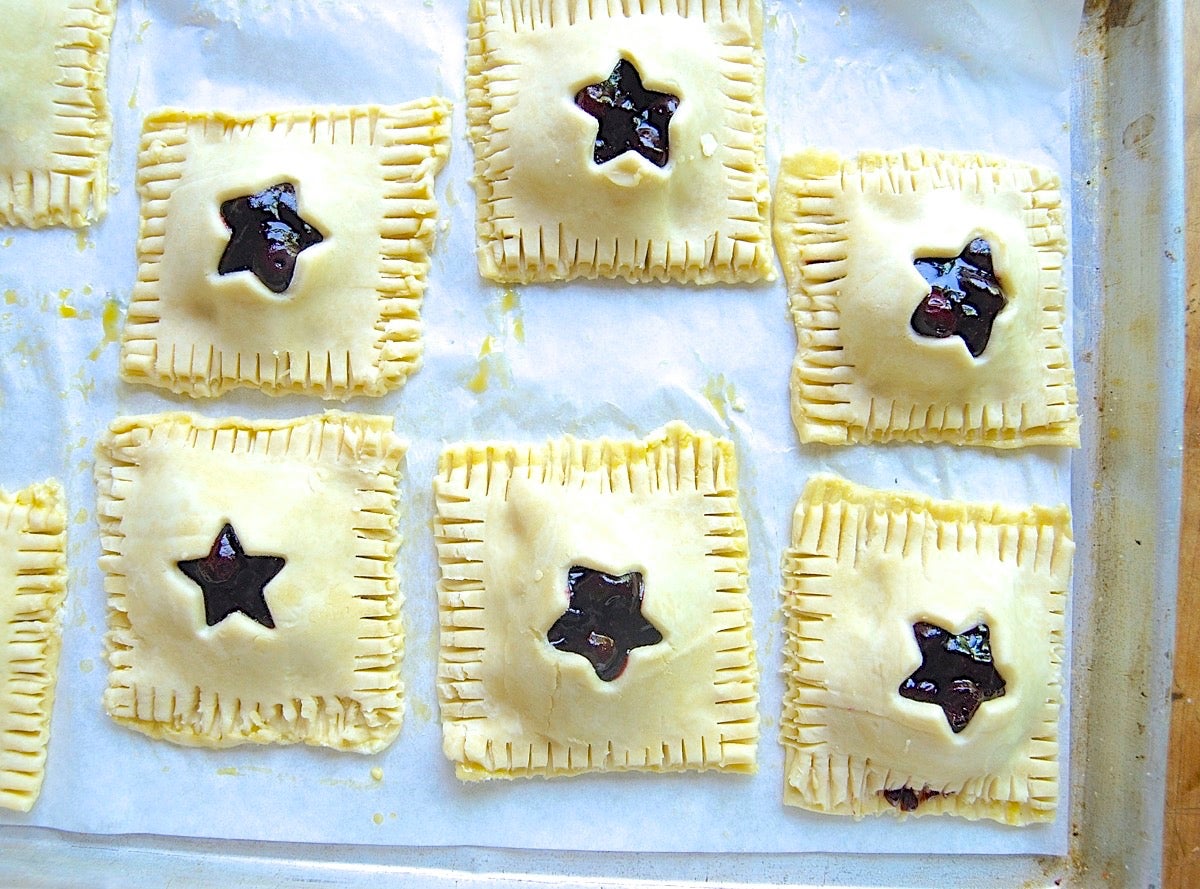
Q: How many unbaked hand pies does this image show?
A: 8